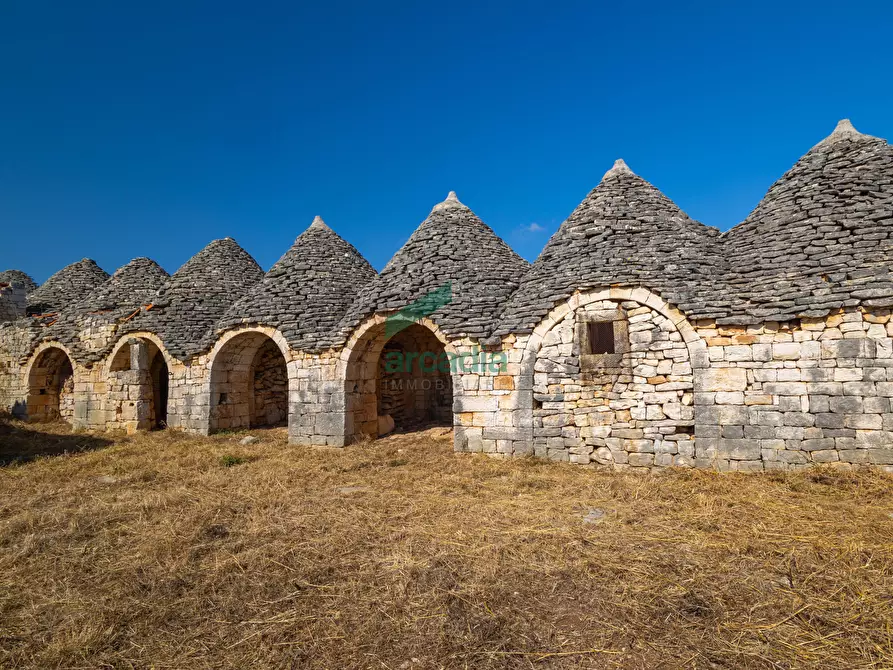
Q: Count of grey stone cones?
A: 8